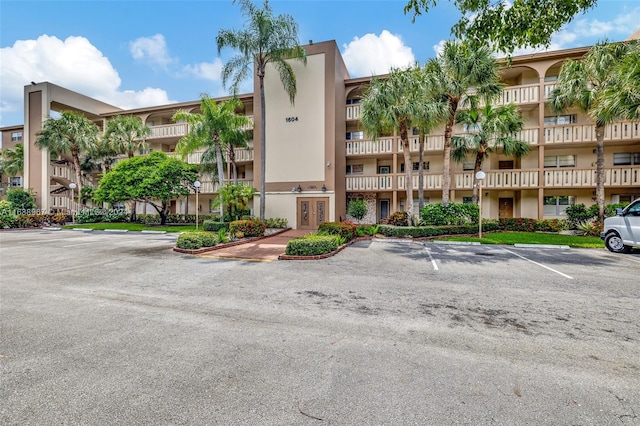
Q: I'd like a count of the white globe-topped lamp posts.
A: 3